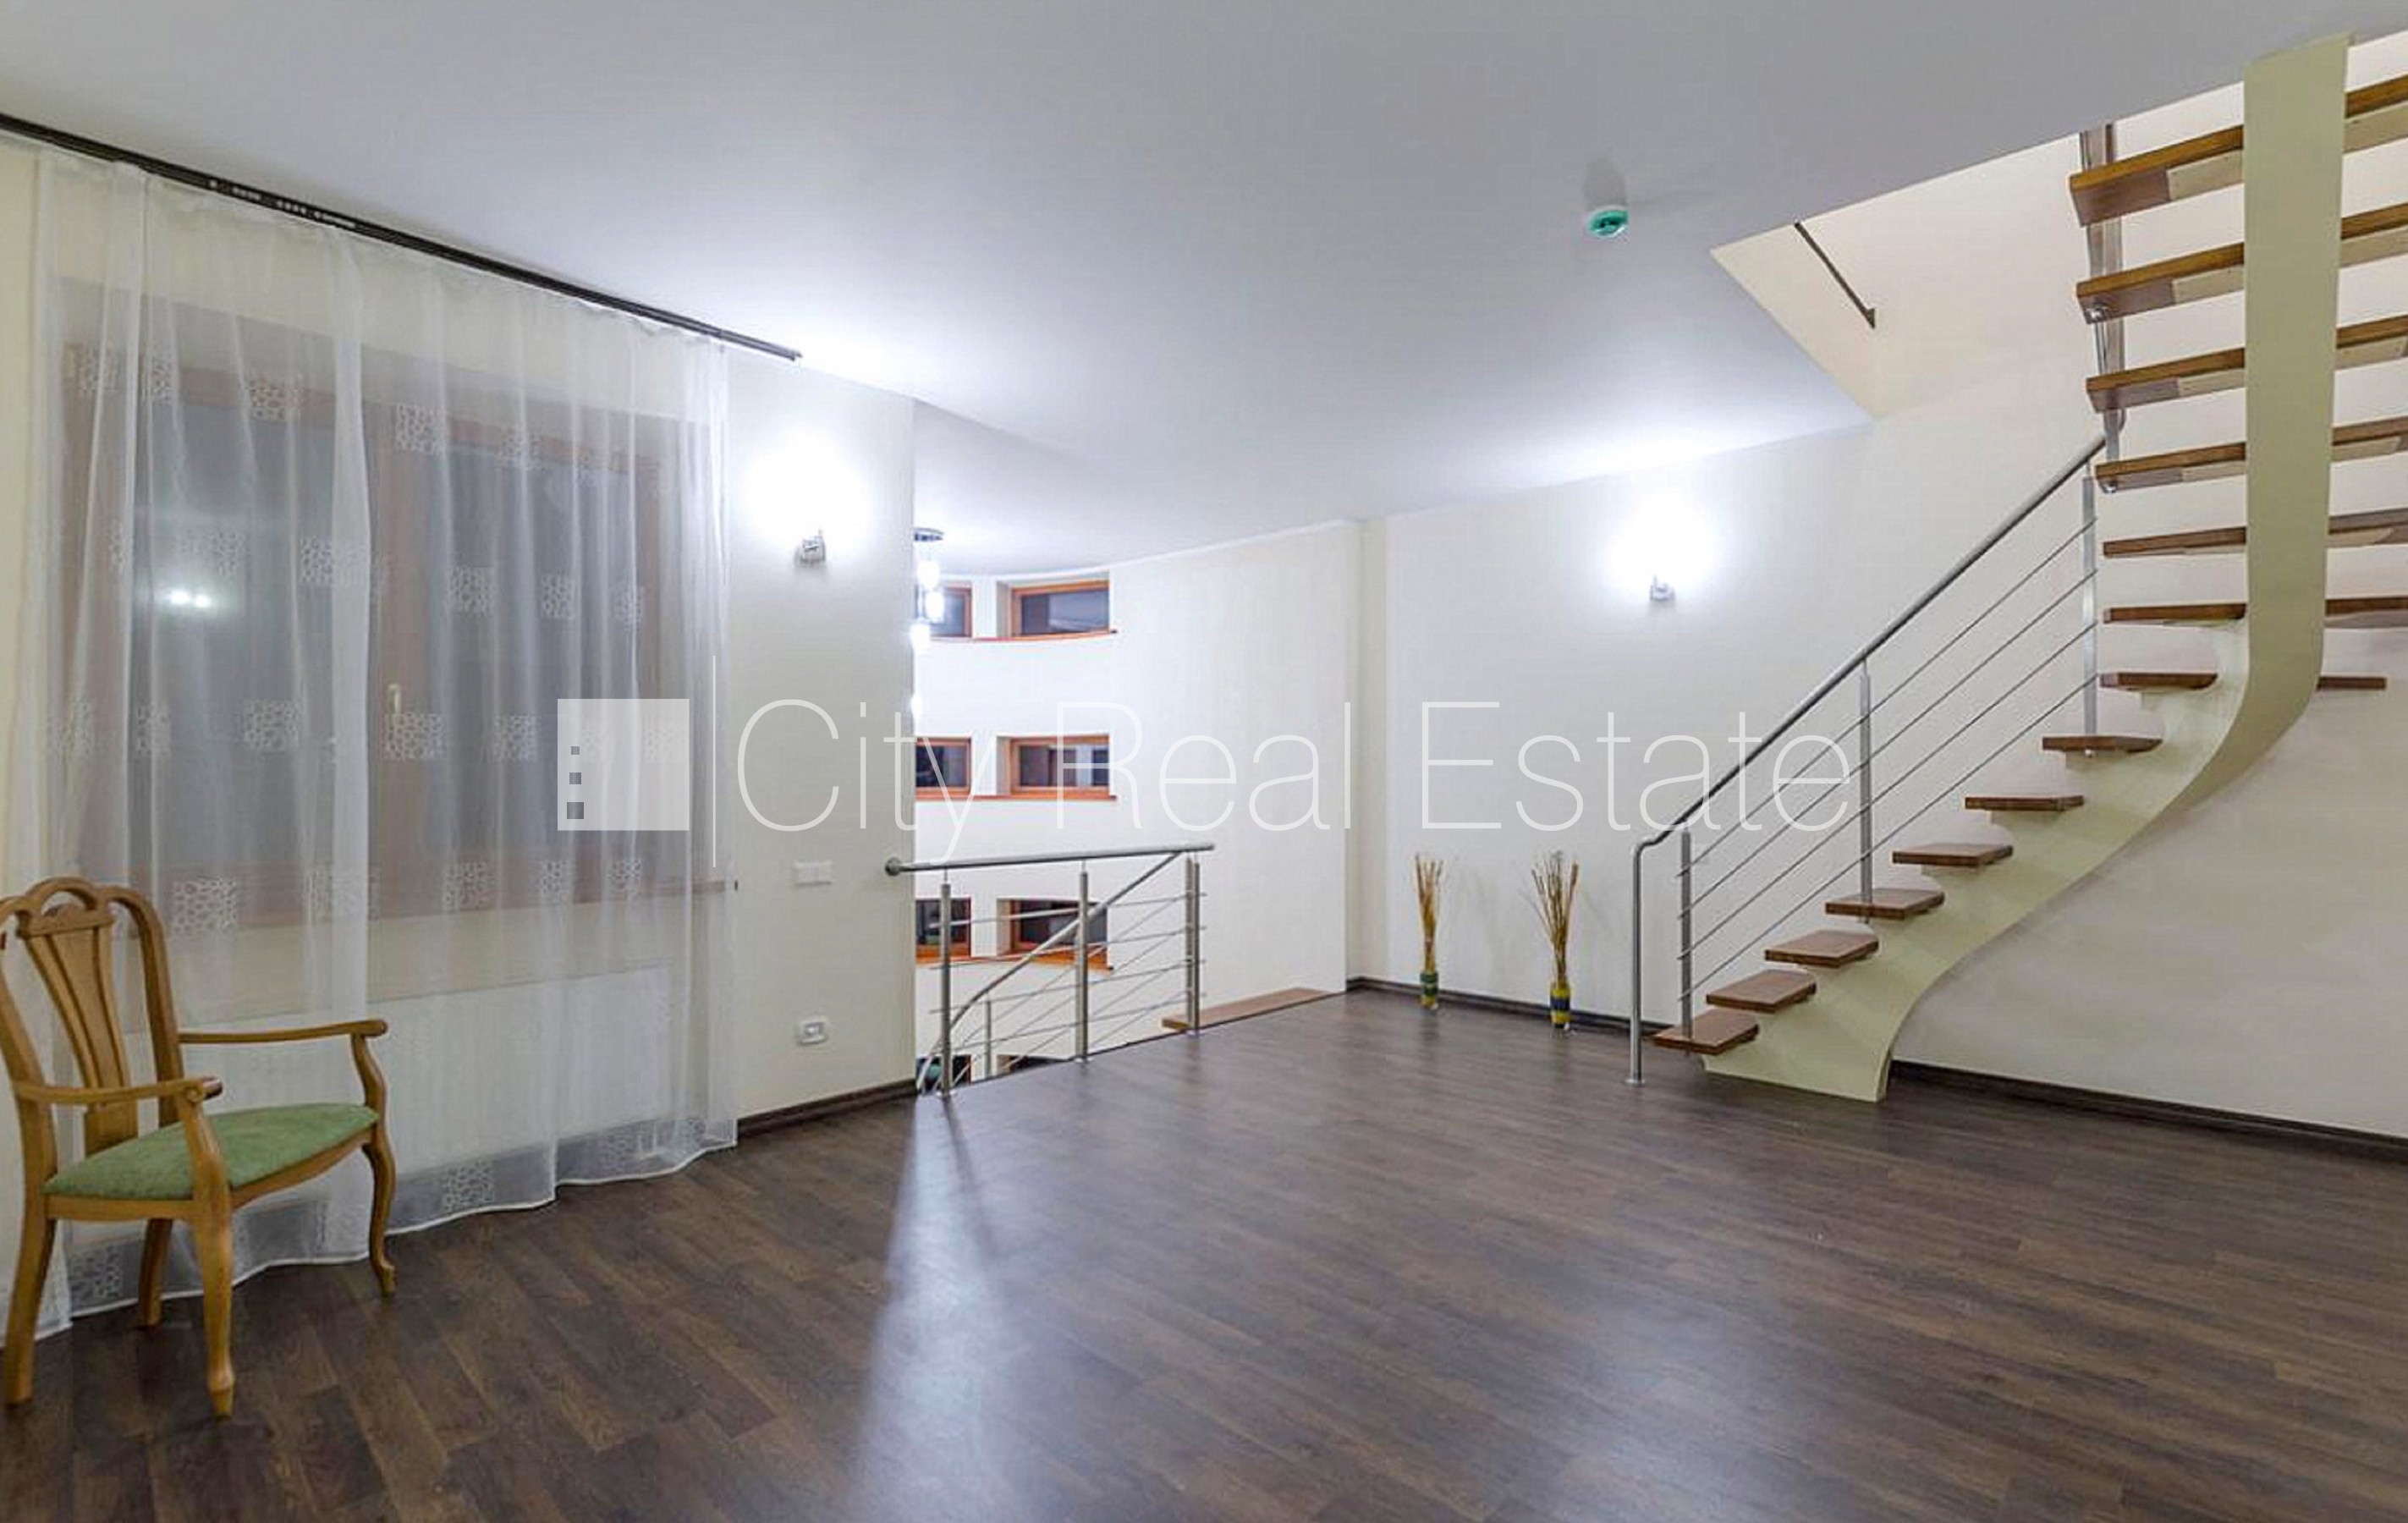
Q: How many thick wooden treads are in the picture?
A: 14